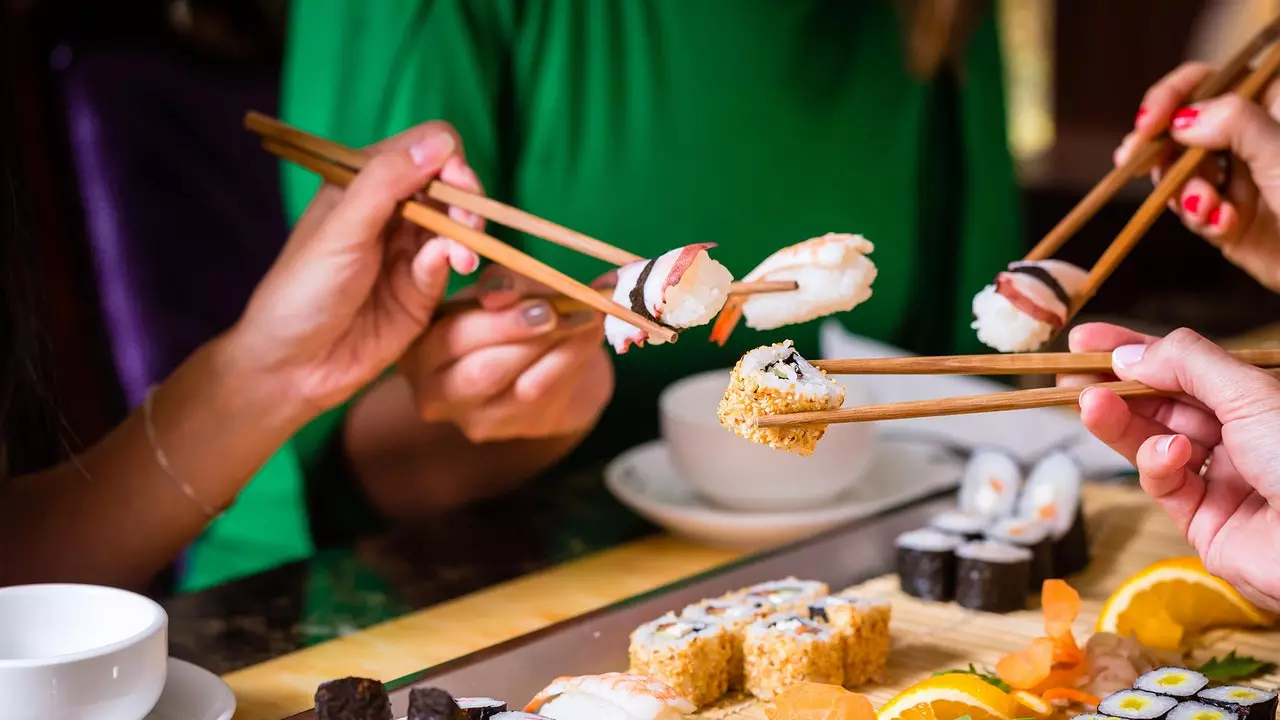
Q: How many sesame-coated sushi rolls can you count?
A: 6